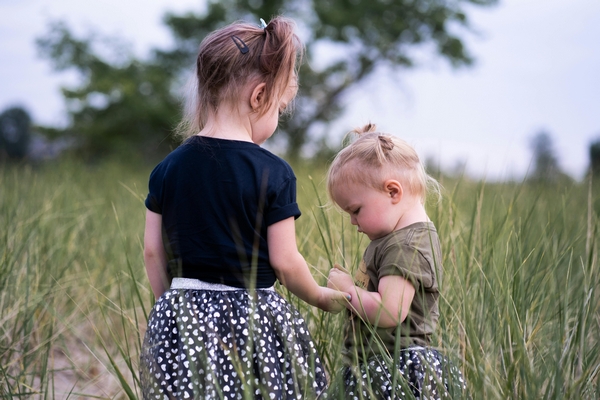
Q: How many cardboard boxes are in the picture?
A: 0